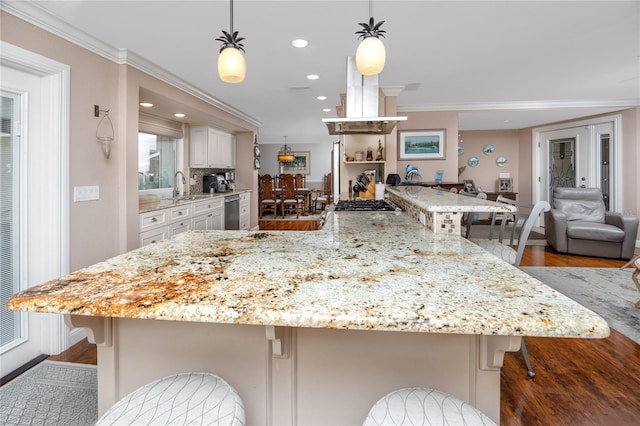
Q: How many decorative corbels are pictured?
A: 3